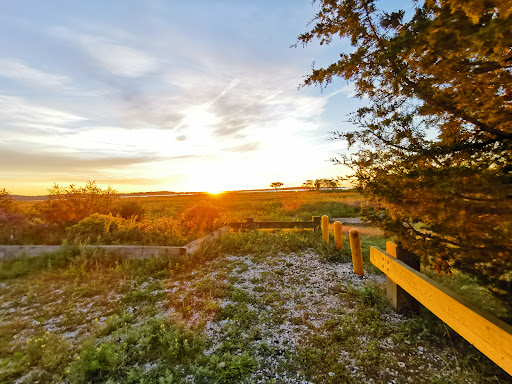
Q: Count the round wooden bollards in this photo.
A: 3